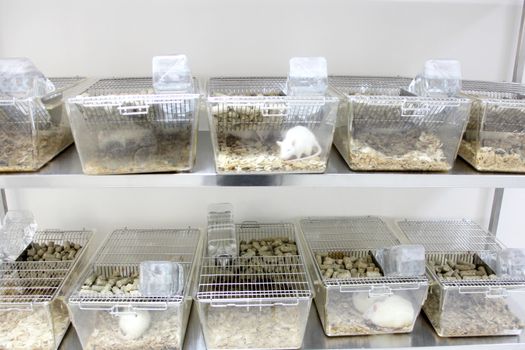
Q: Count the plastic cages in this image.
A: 10